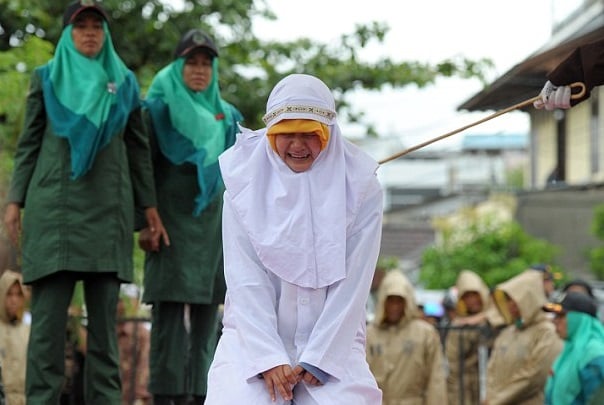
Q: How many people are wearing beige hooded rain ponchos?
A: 4